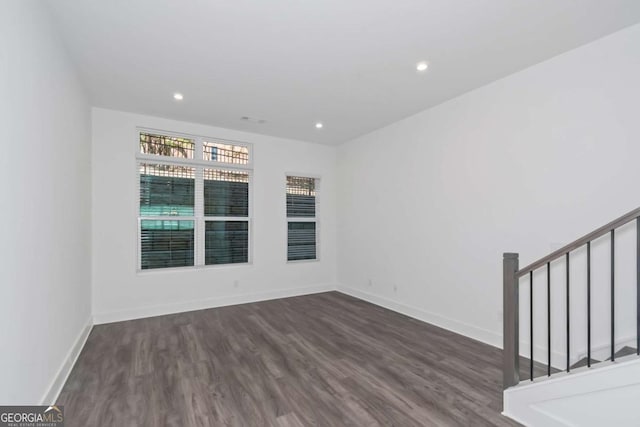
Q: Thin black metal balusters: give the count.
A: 6